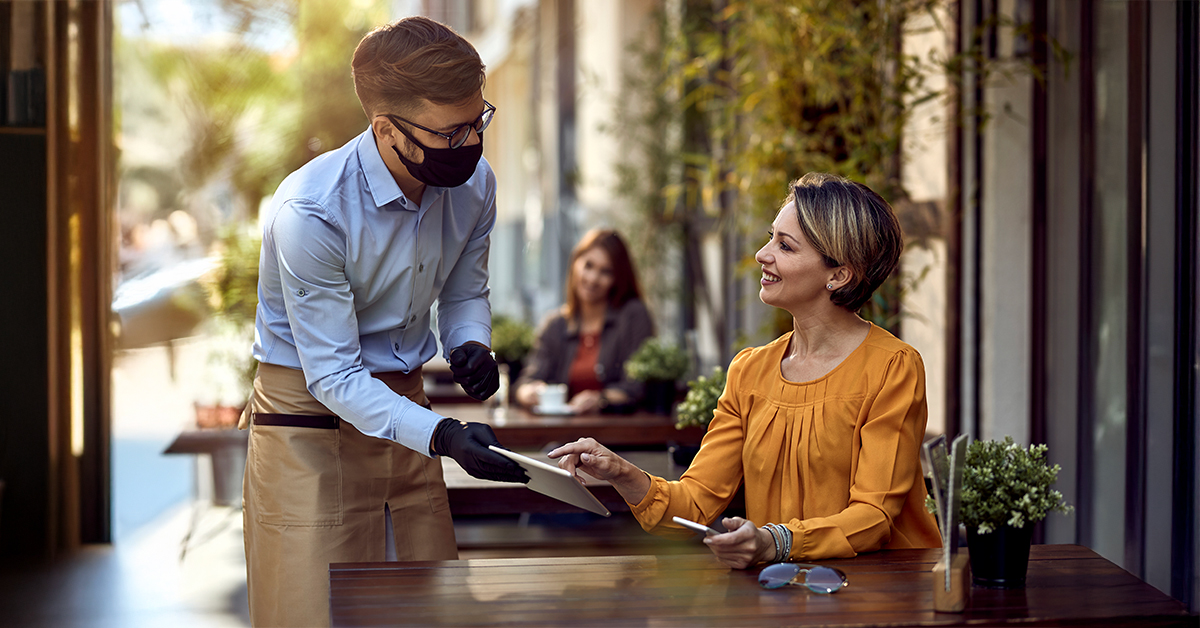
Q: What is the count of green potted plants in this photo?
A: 4